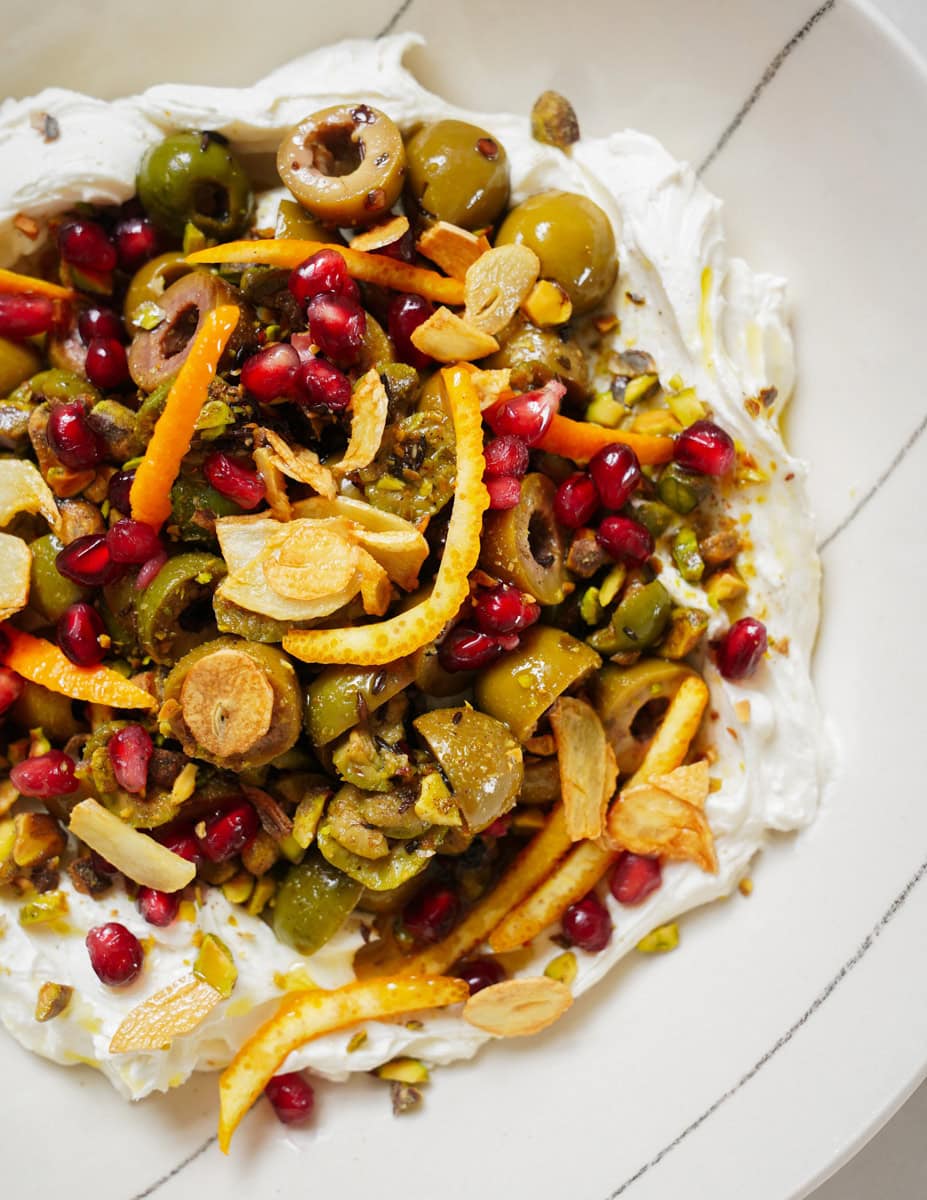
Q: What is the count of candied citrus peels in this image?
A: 9